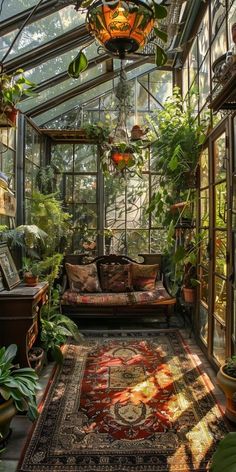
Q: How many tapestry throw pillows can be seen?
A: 3